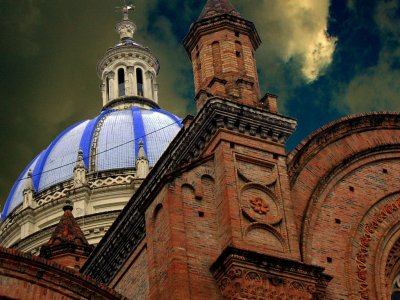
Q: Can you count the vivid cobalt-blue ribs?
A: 5